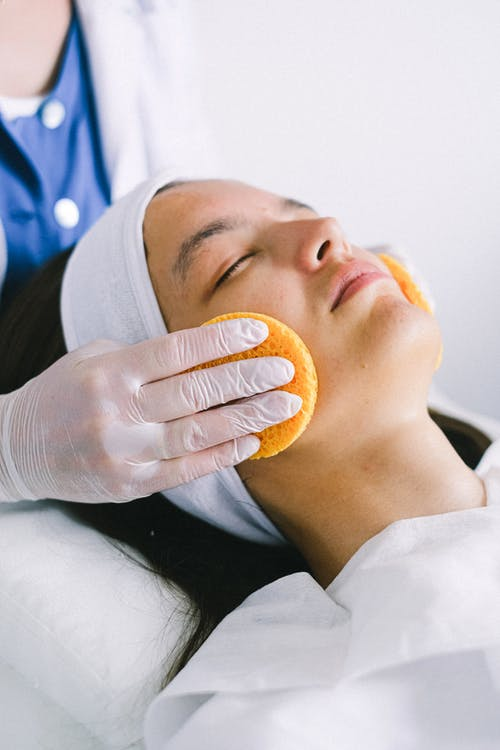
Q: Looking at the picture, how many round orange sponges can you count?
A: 2